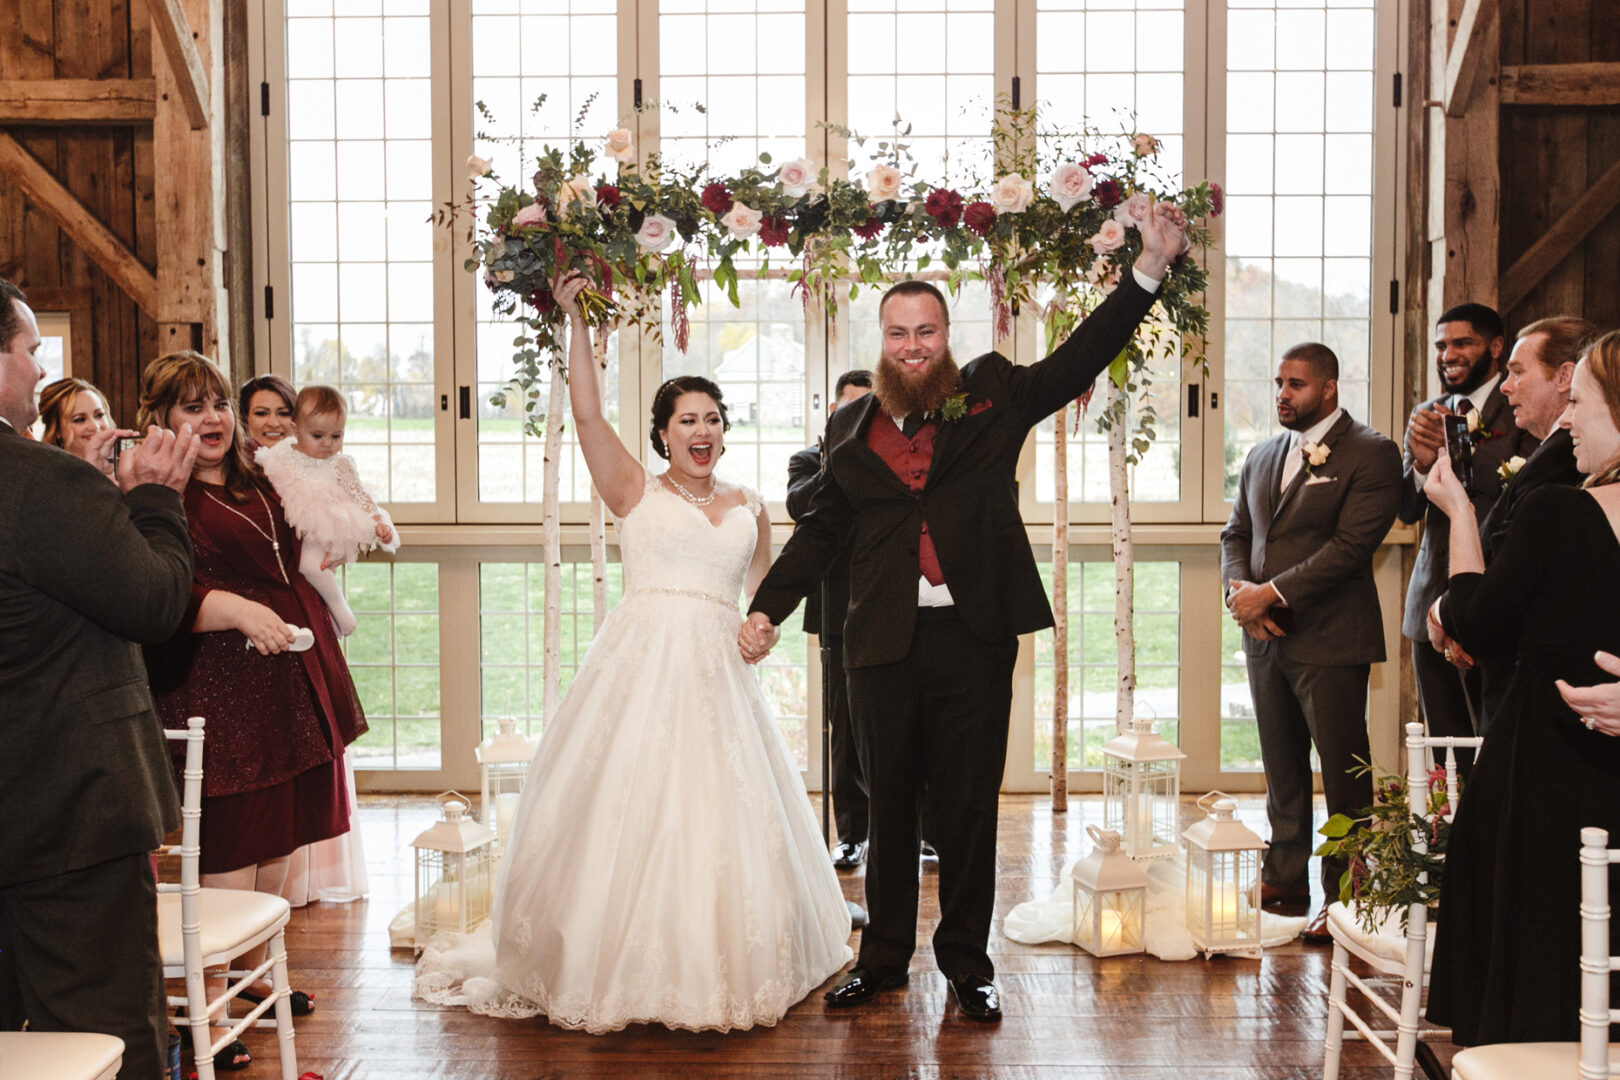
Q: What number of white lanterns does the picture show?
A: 5